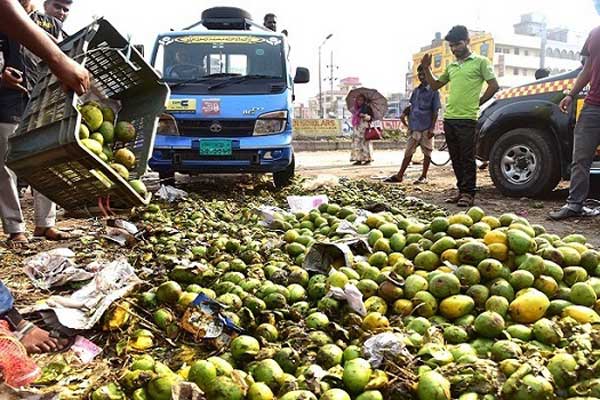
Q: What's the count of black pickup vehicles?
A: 1